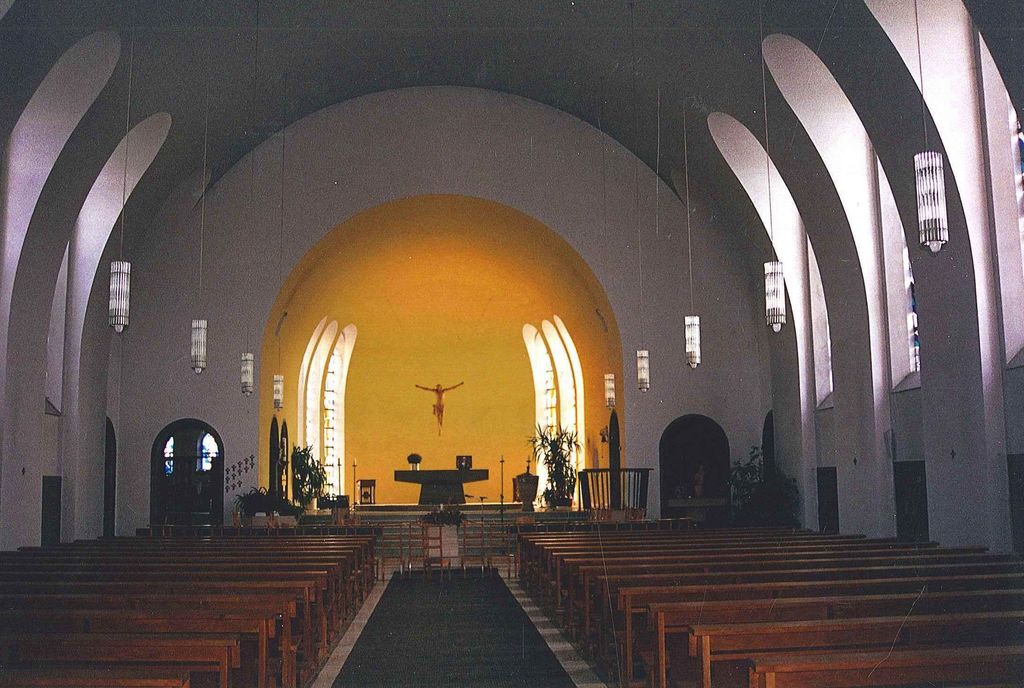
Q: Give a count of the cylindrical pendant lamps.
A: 9